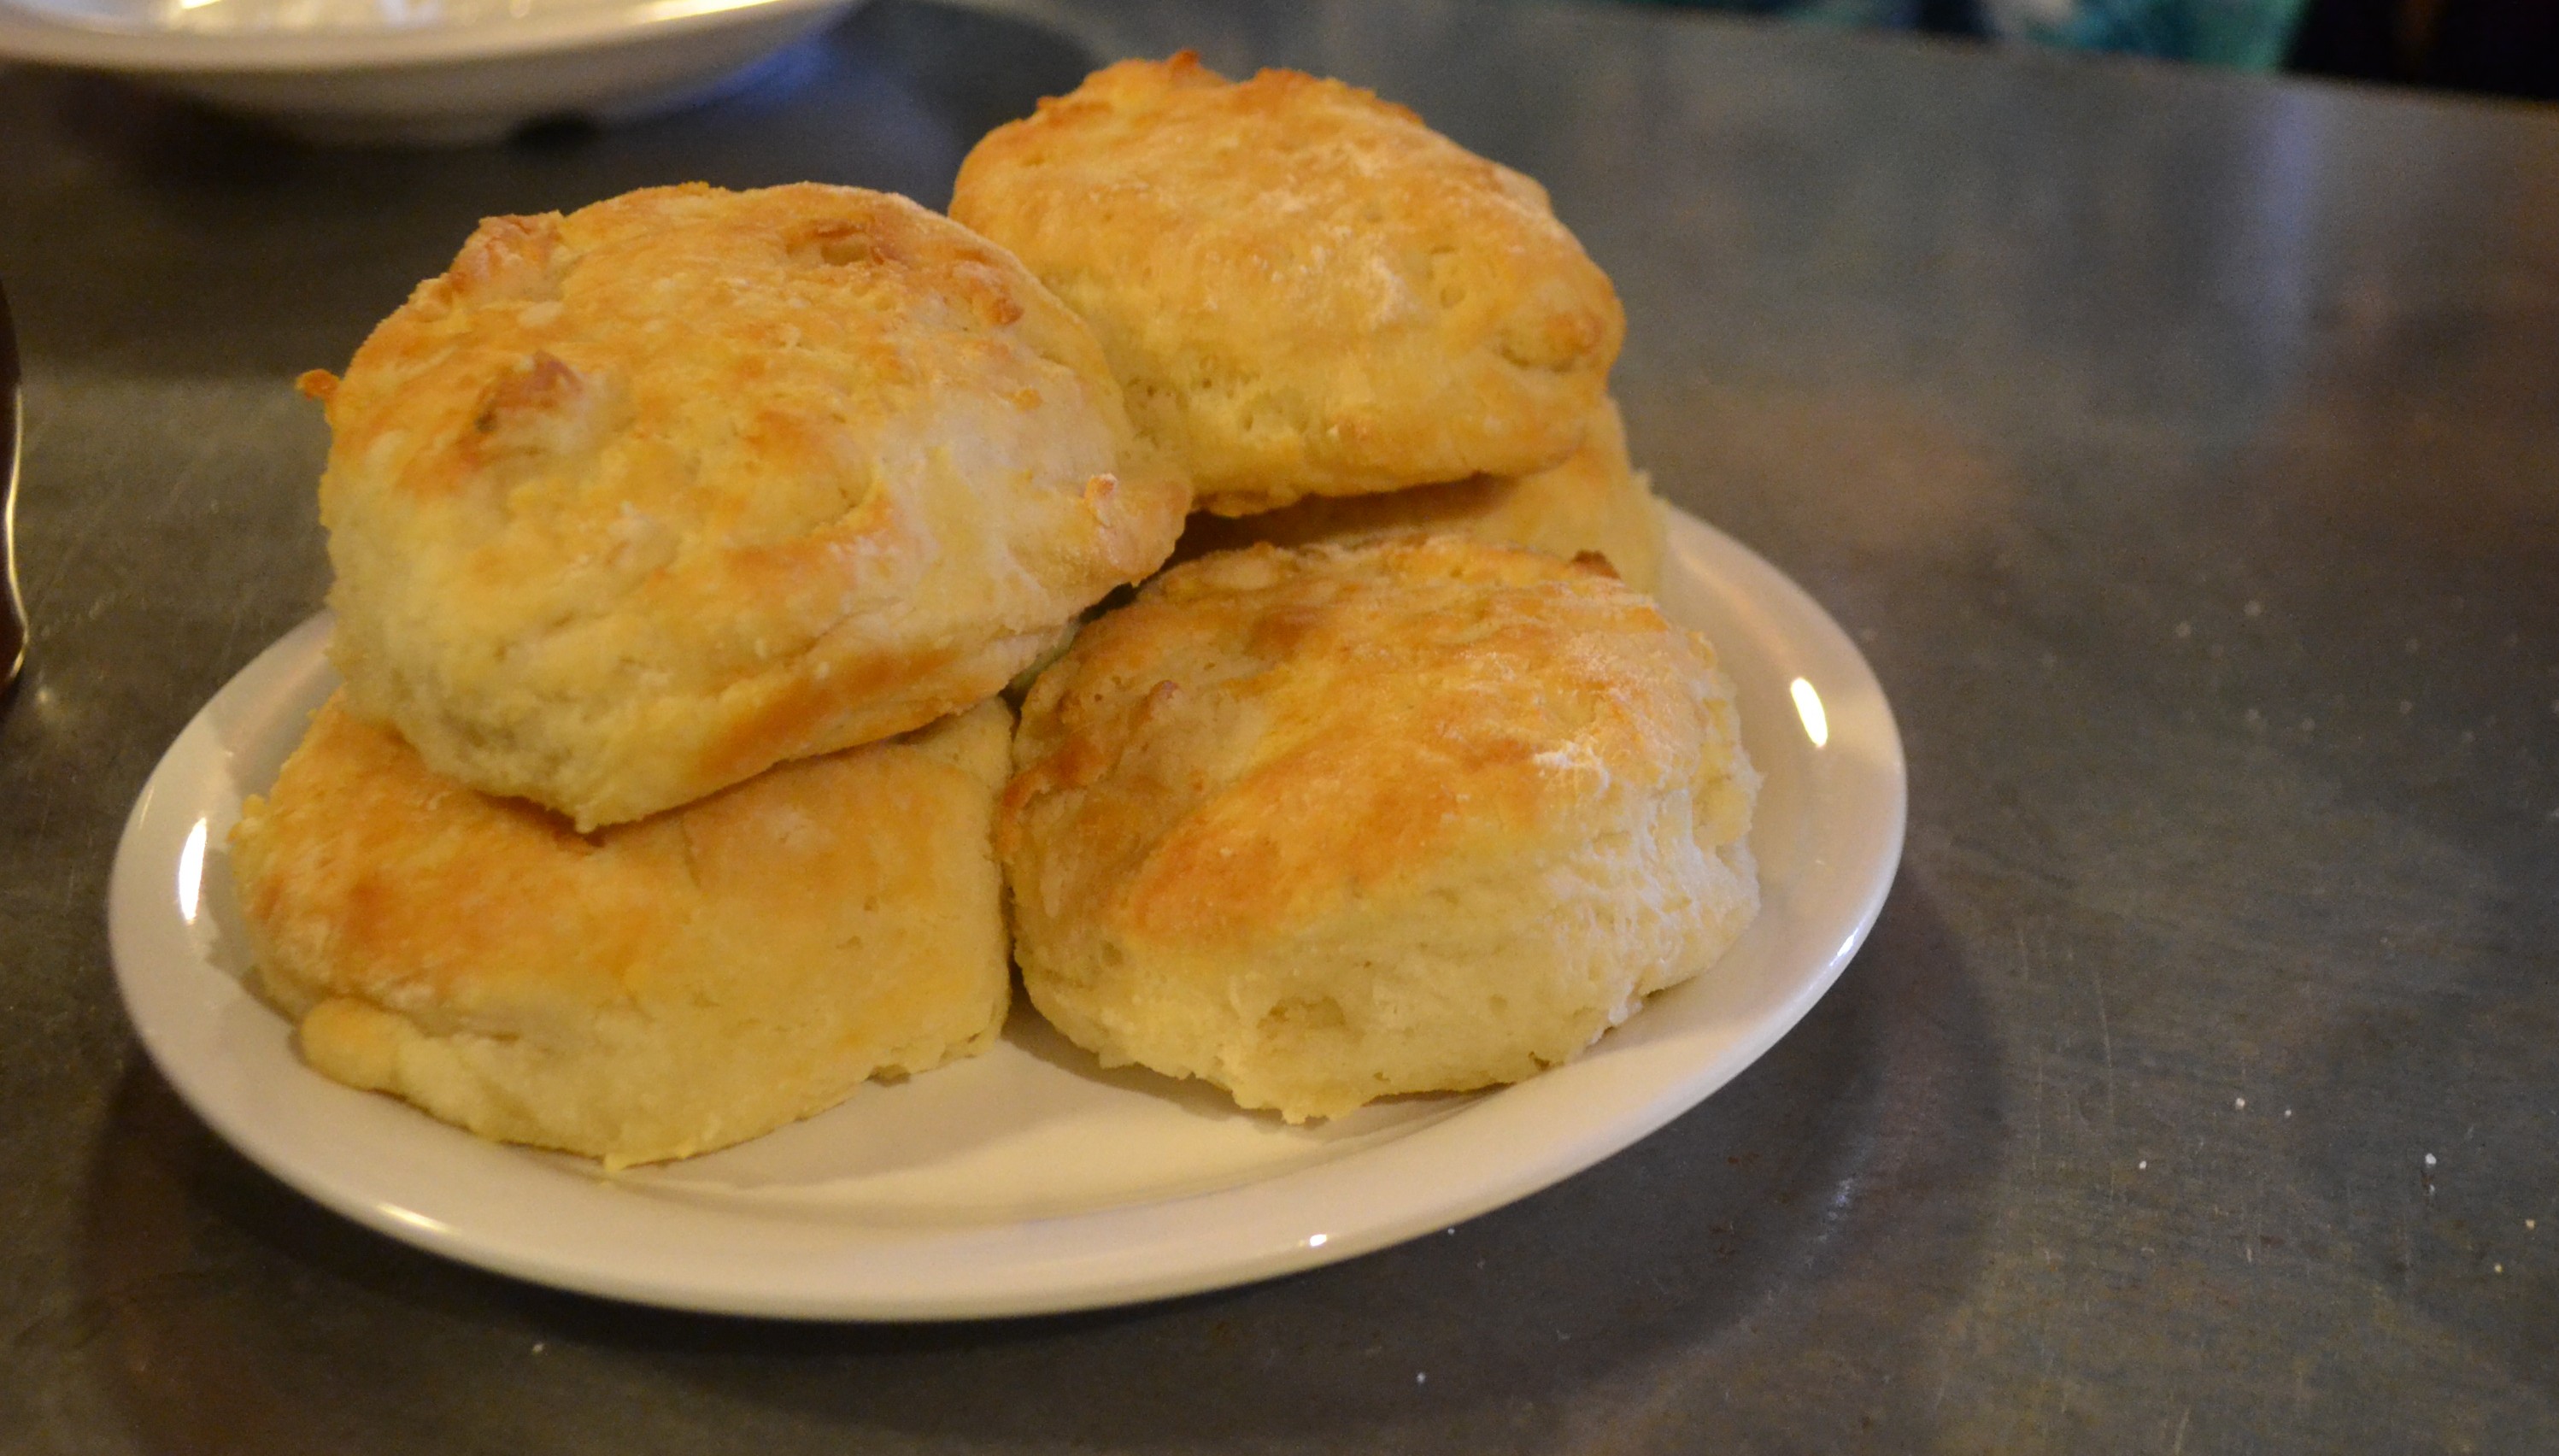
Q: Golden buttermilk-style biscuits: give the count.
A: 5